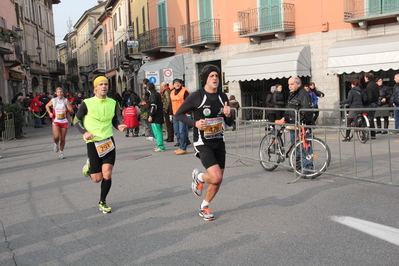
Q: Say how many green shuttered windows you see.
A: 4